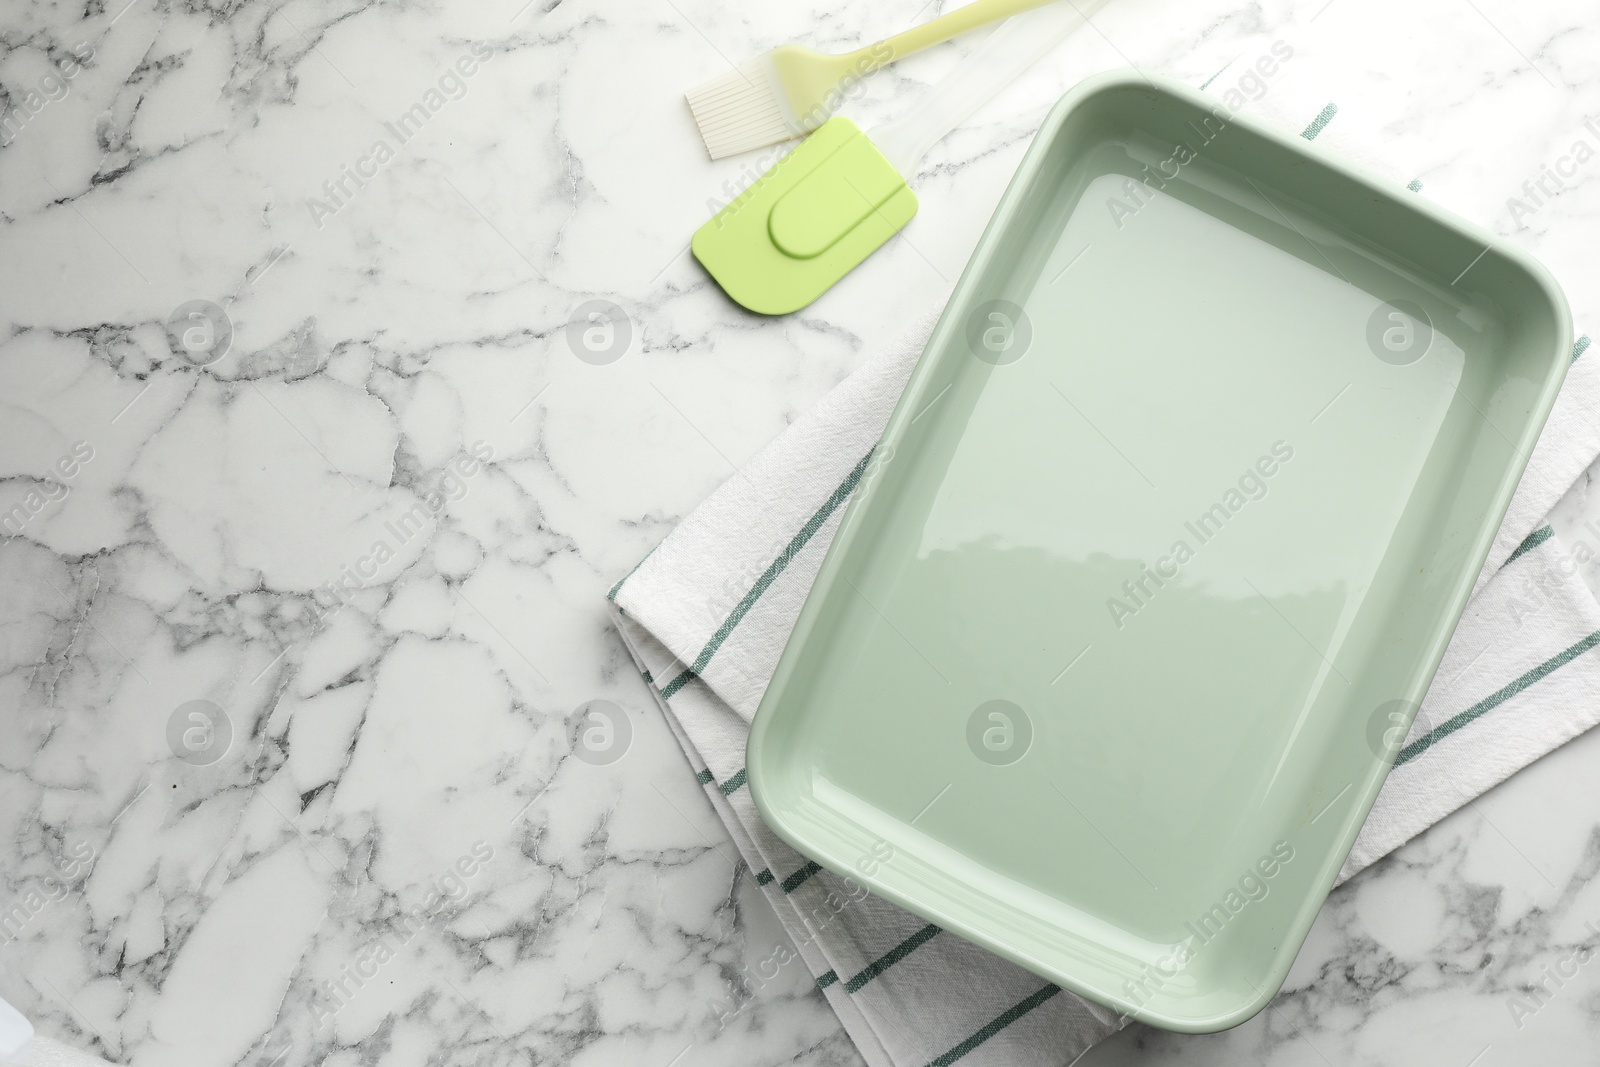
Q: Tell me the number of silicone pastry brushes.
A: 1